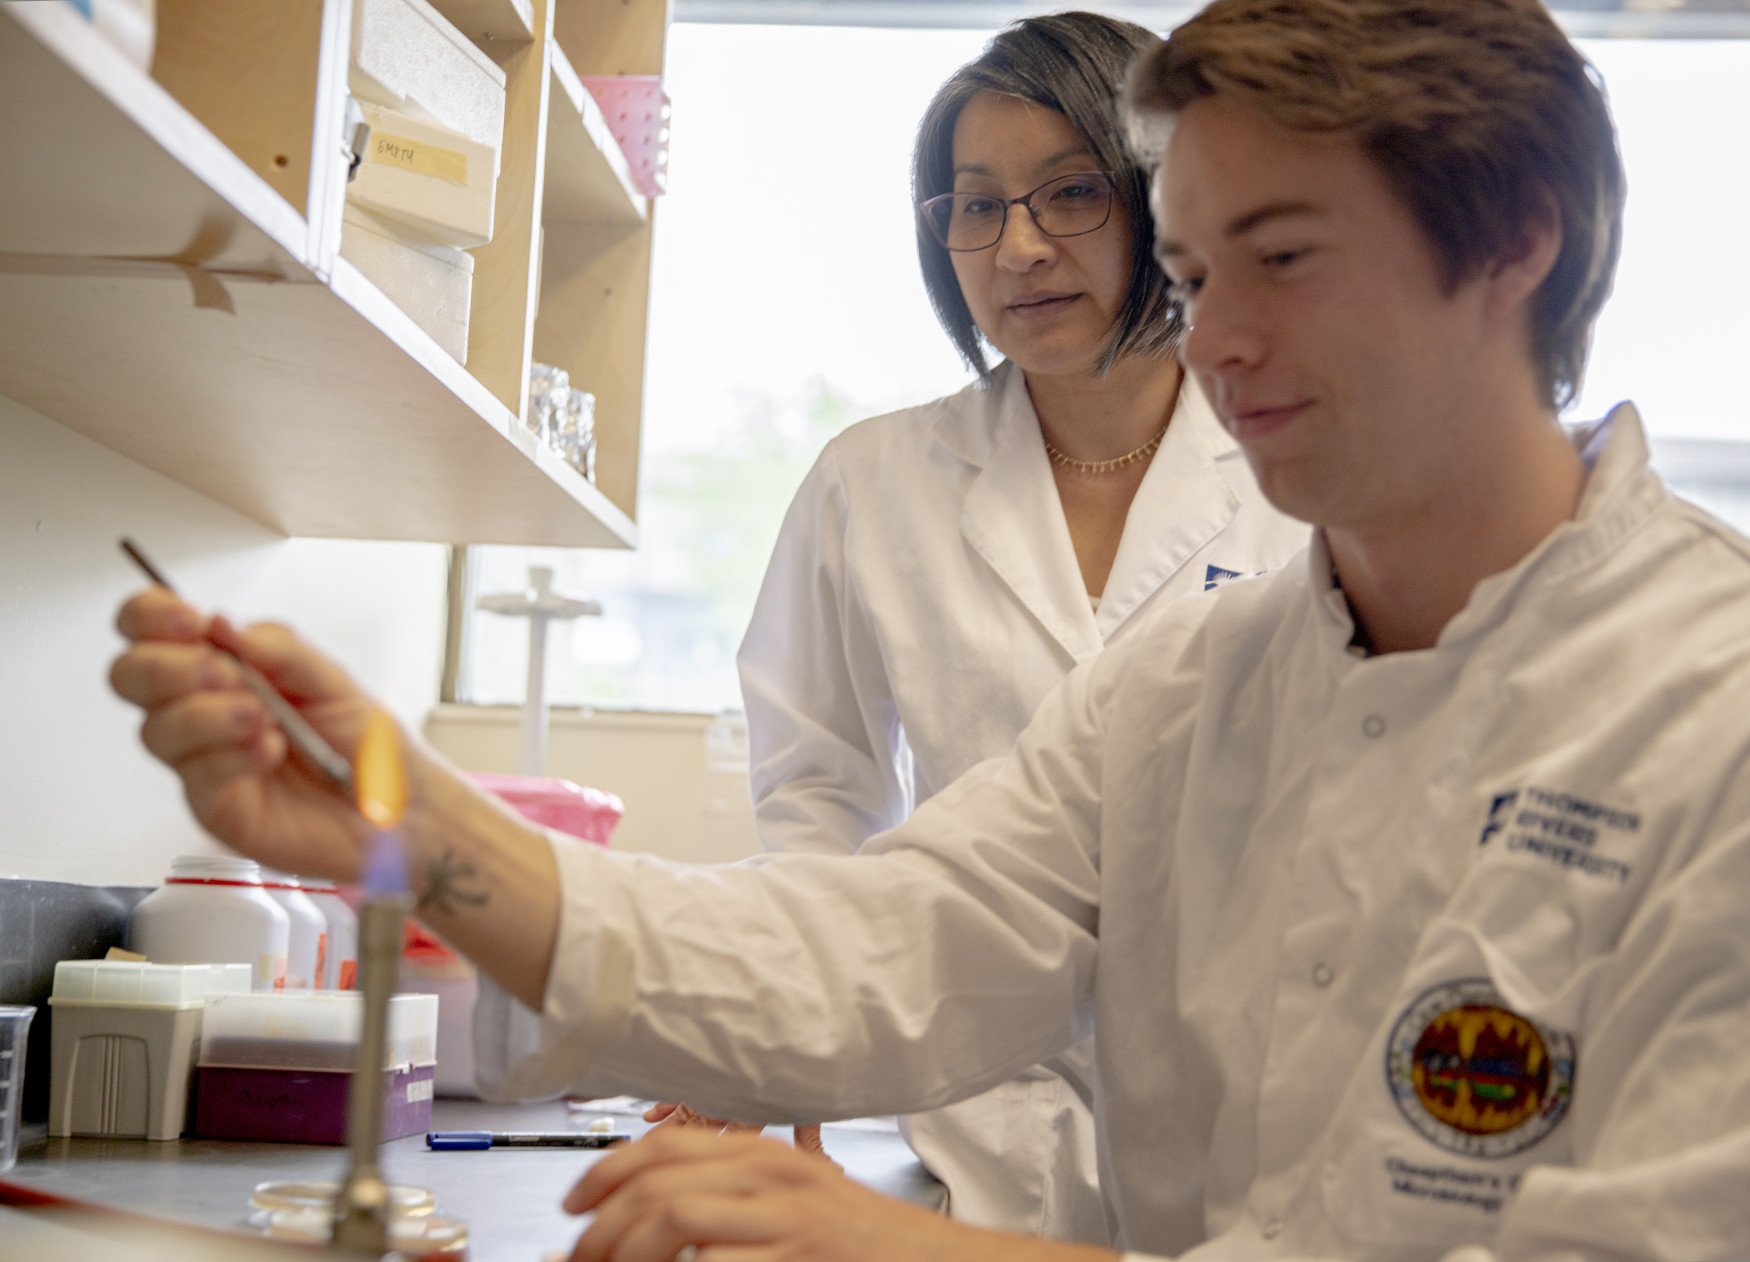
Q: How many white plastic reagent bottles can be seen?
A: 3